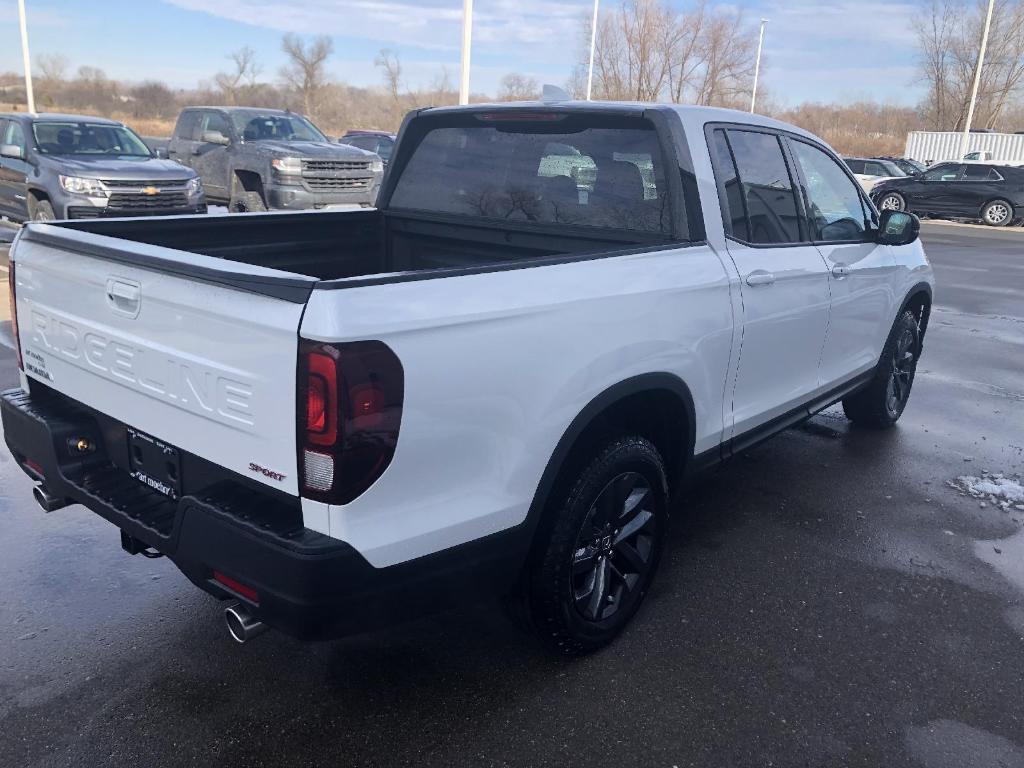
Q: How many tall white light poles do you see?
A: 5